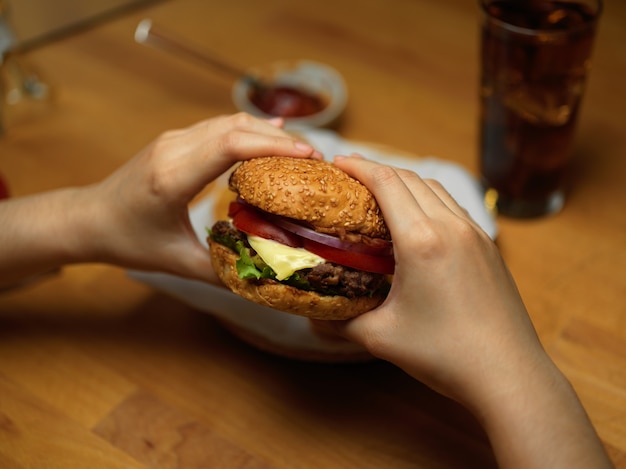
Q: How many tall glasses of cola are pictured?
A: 1